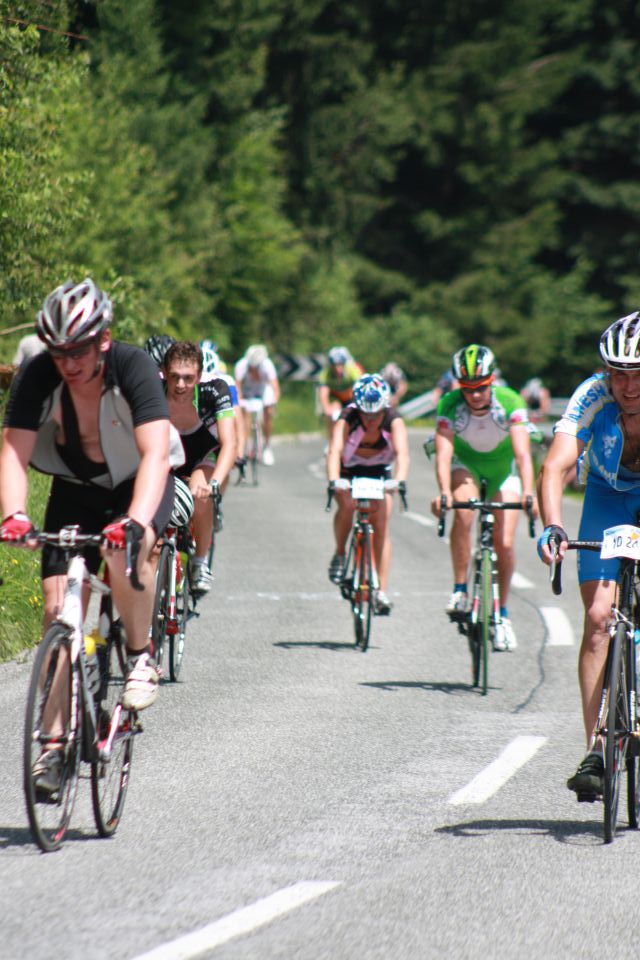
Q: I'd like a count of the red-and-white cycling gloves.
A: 2